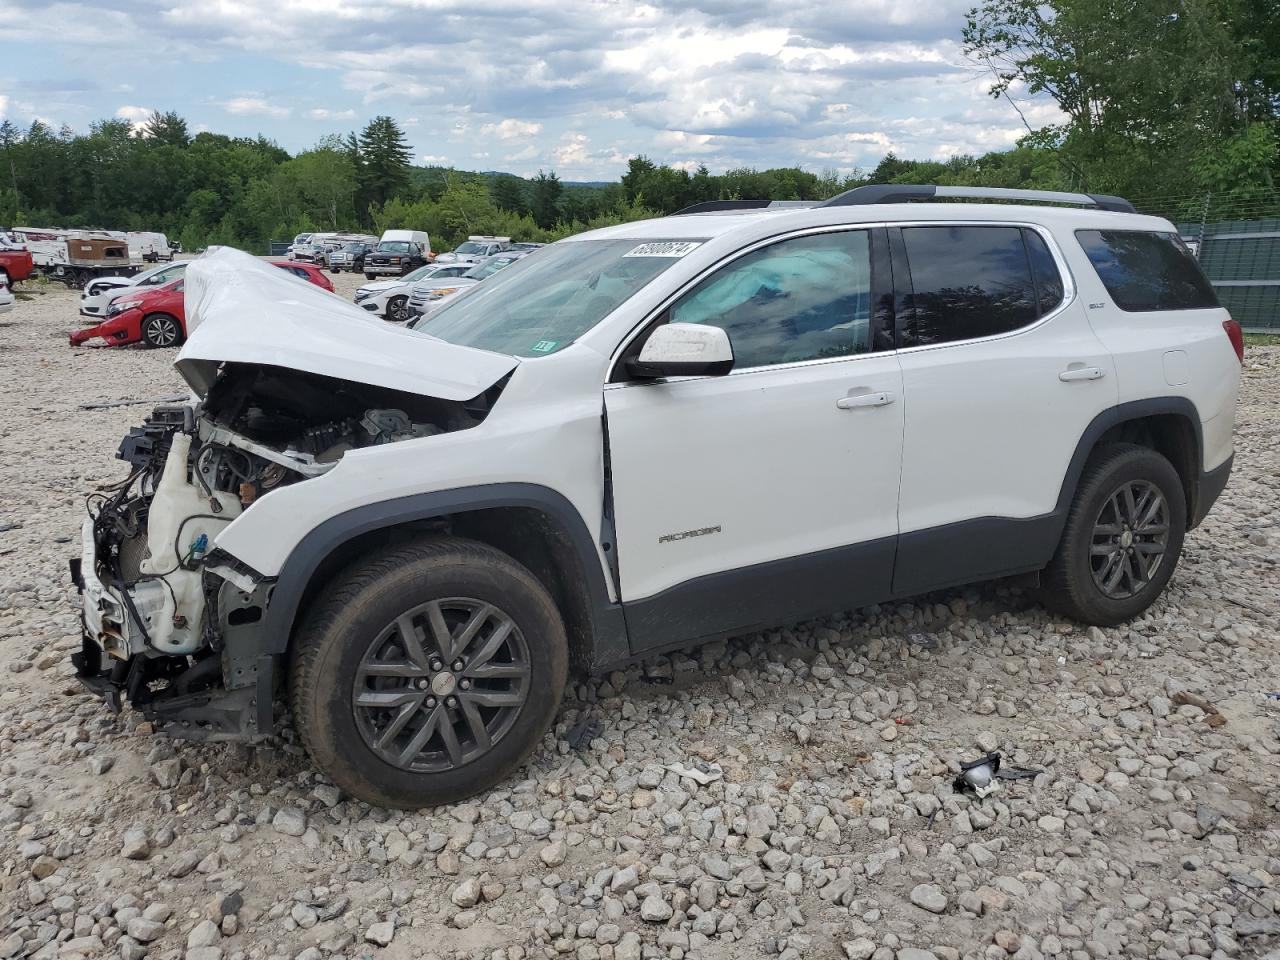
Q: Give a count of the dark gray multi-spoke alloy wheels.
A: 2